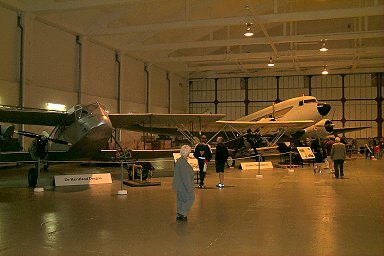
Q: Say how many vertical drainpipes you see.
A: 5